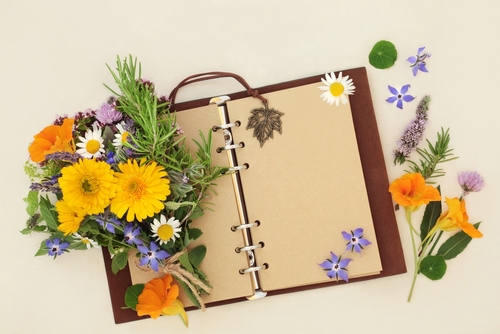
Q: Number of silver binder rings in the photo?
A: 6